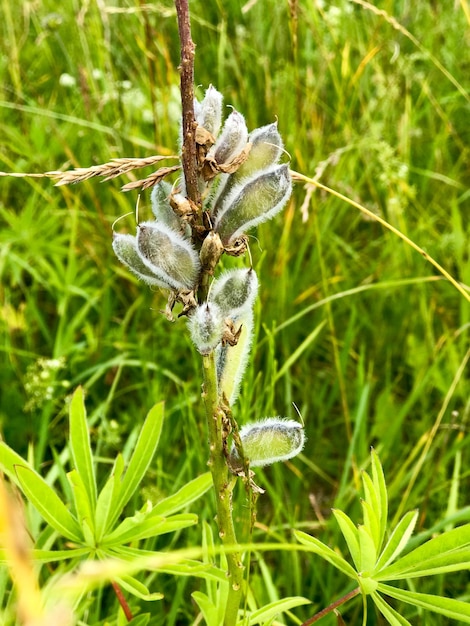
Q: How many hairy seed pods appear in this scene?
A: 11